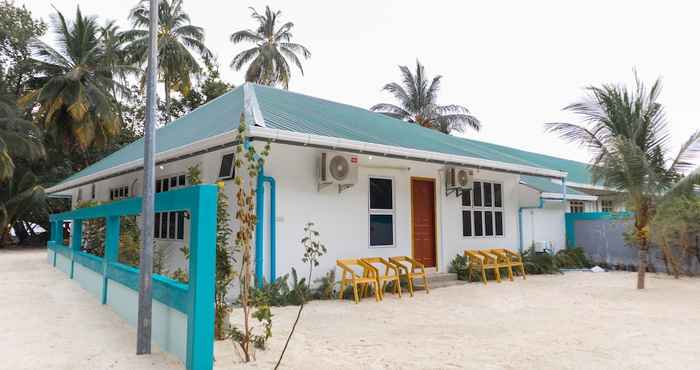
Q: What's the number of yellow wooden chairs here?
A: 6